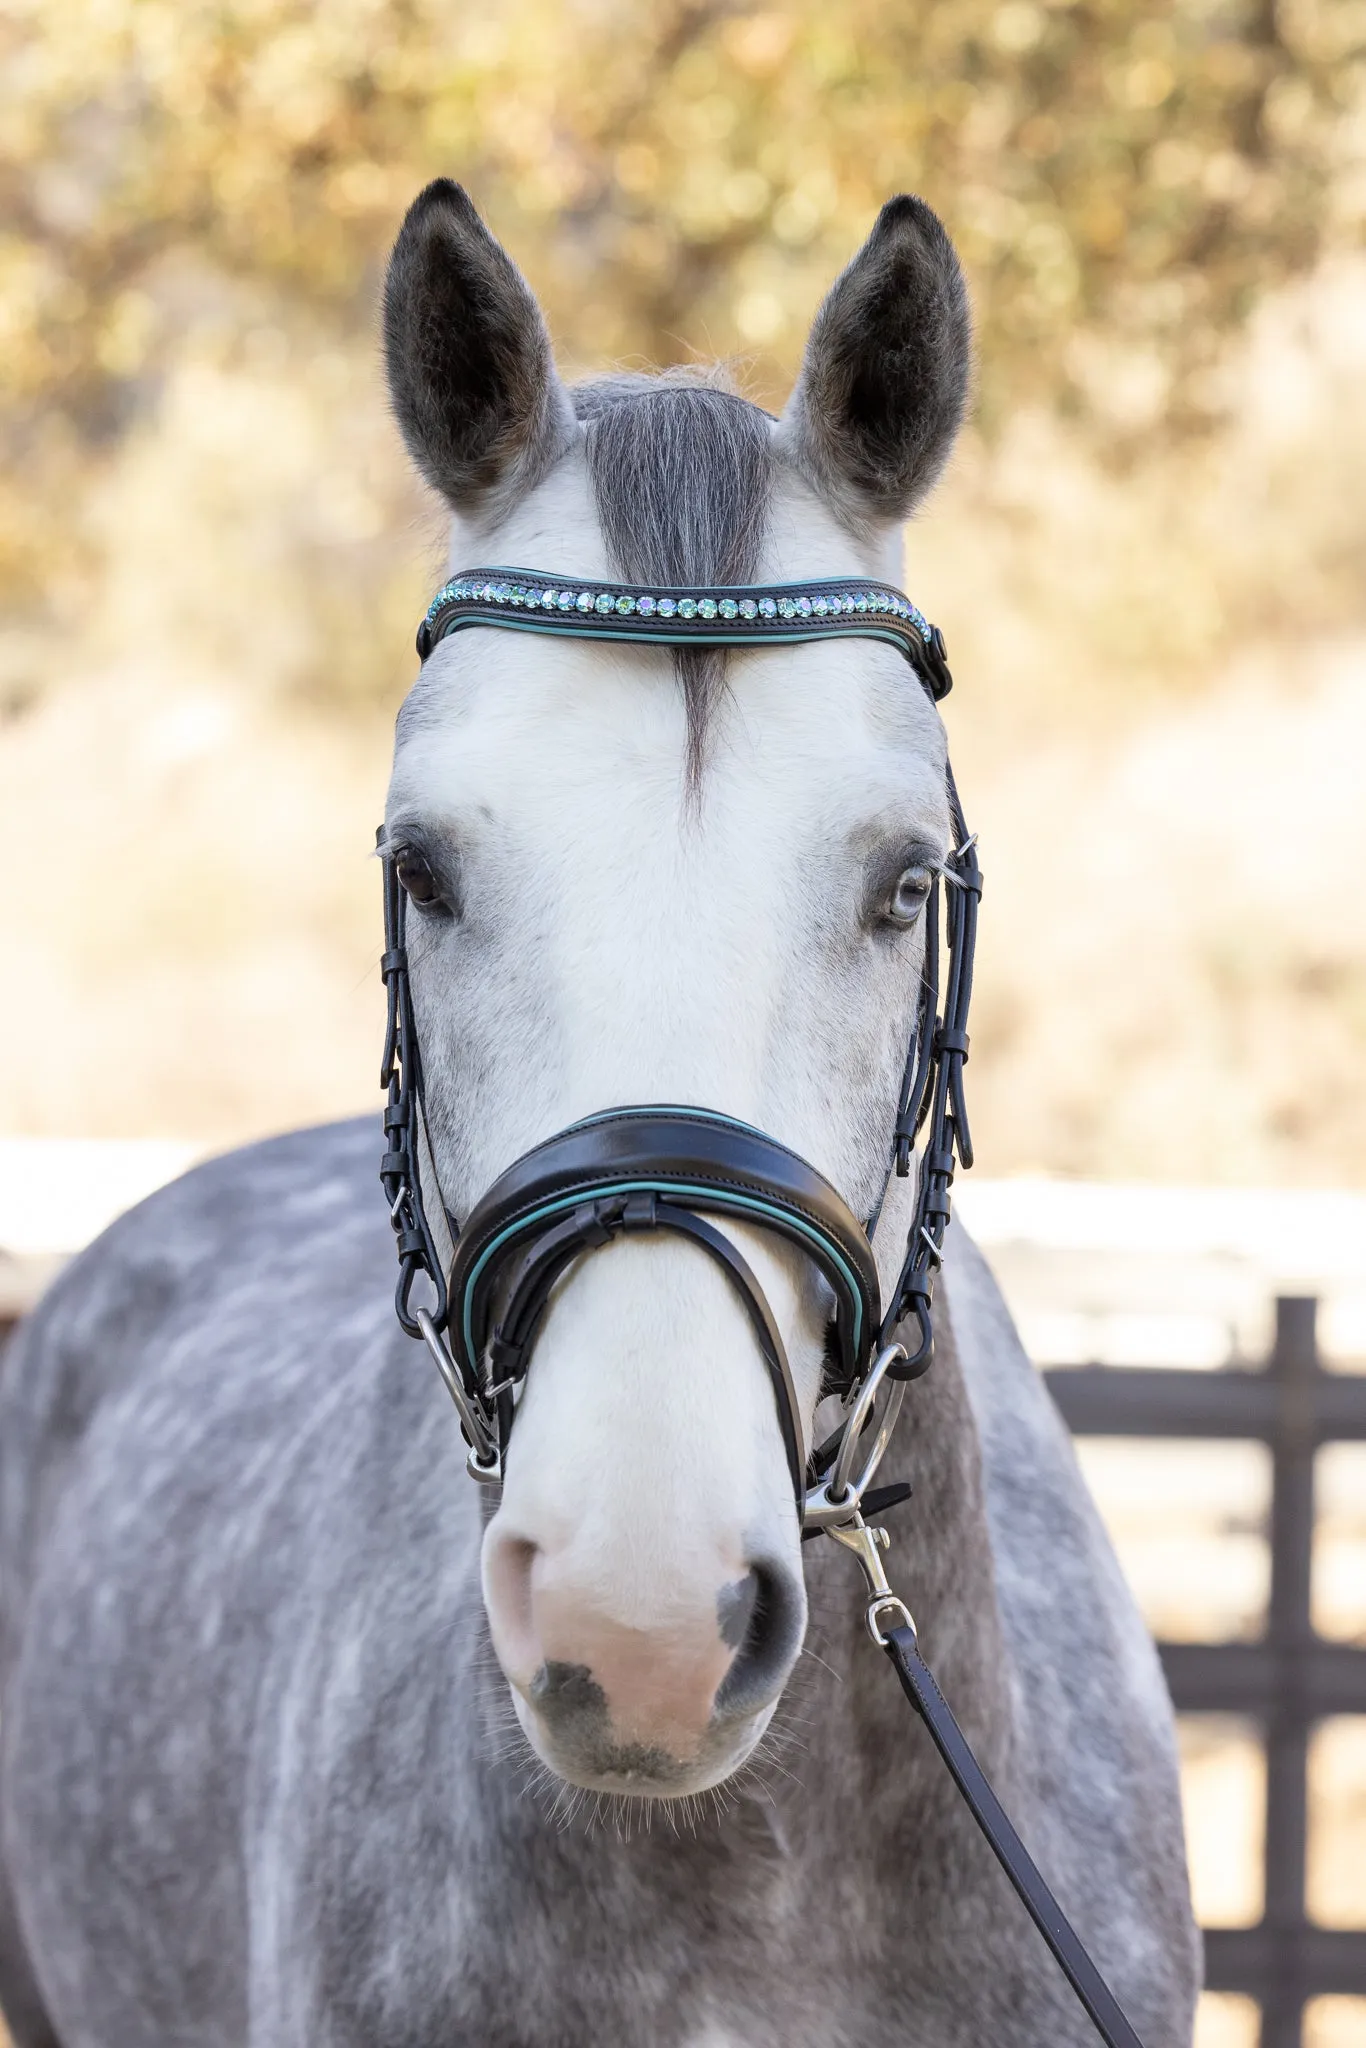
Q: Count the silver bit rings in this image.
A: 2